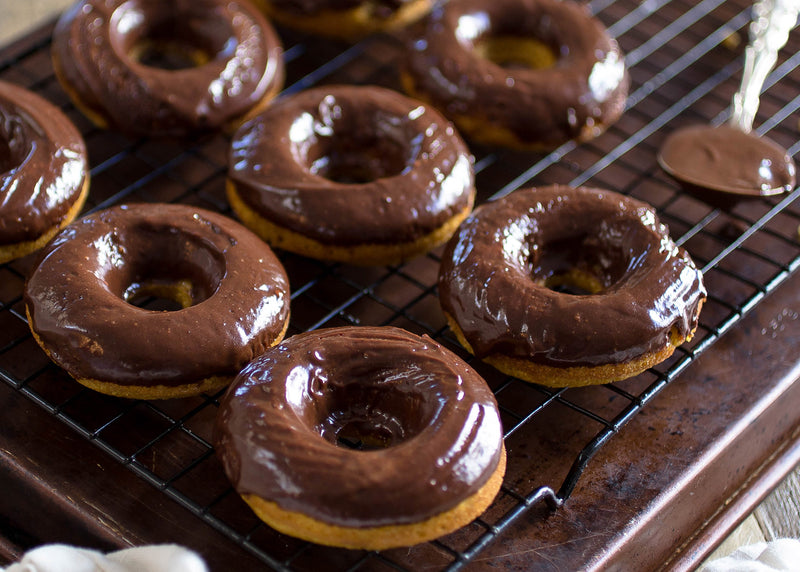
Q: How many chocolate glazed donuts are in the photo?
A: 8